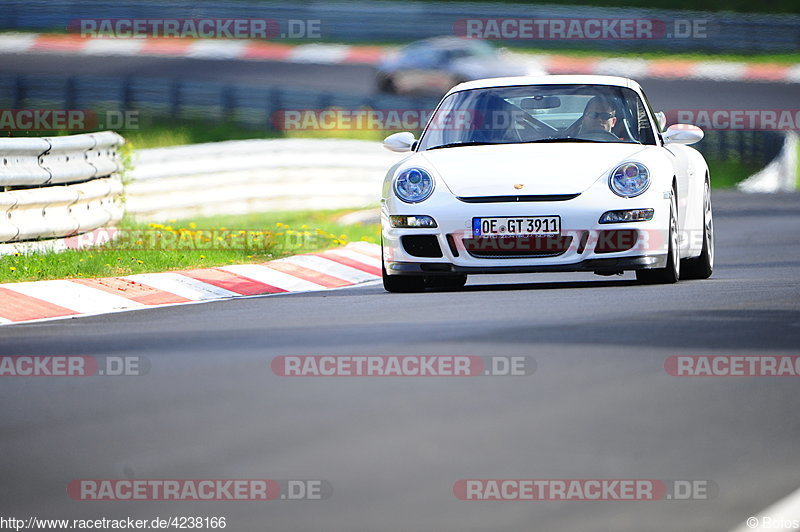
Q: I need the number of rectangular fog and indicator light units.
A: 2